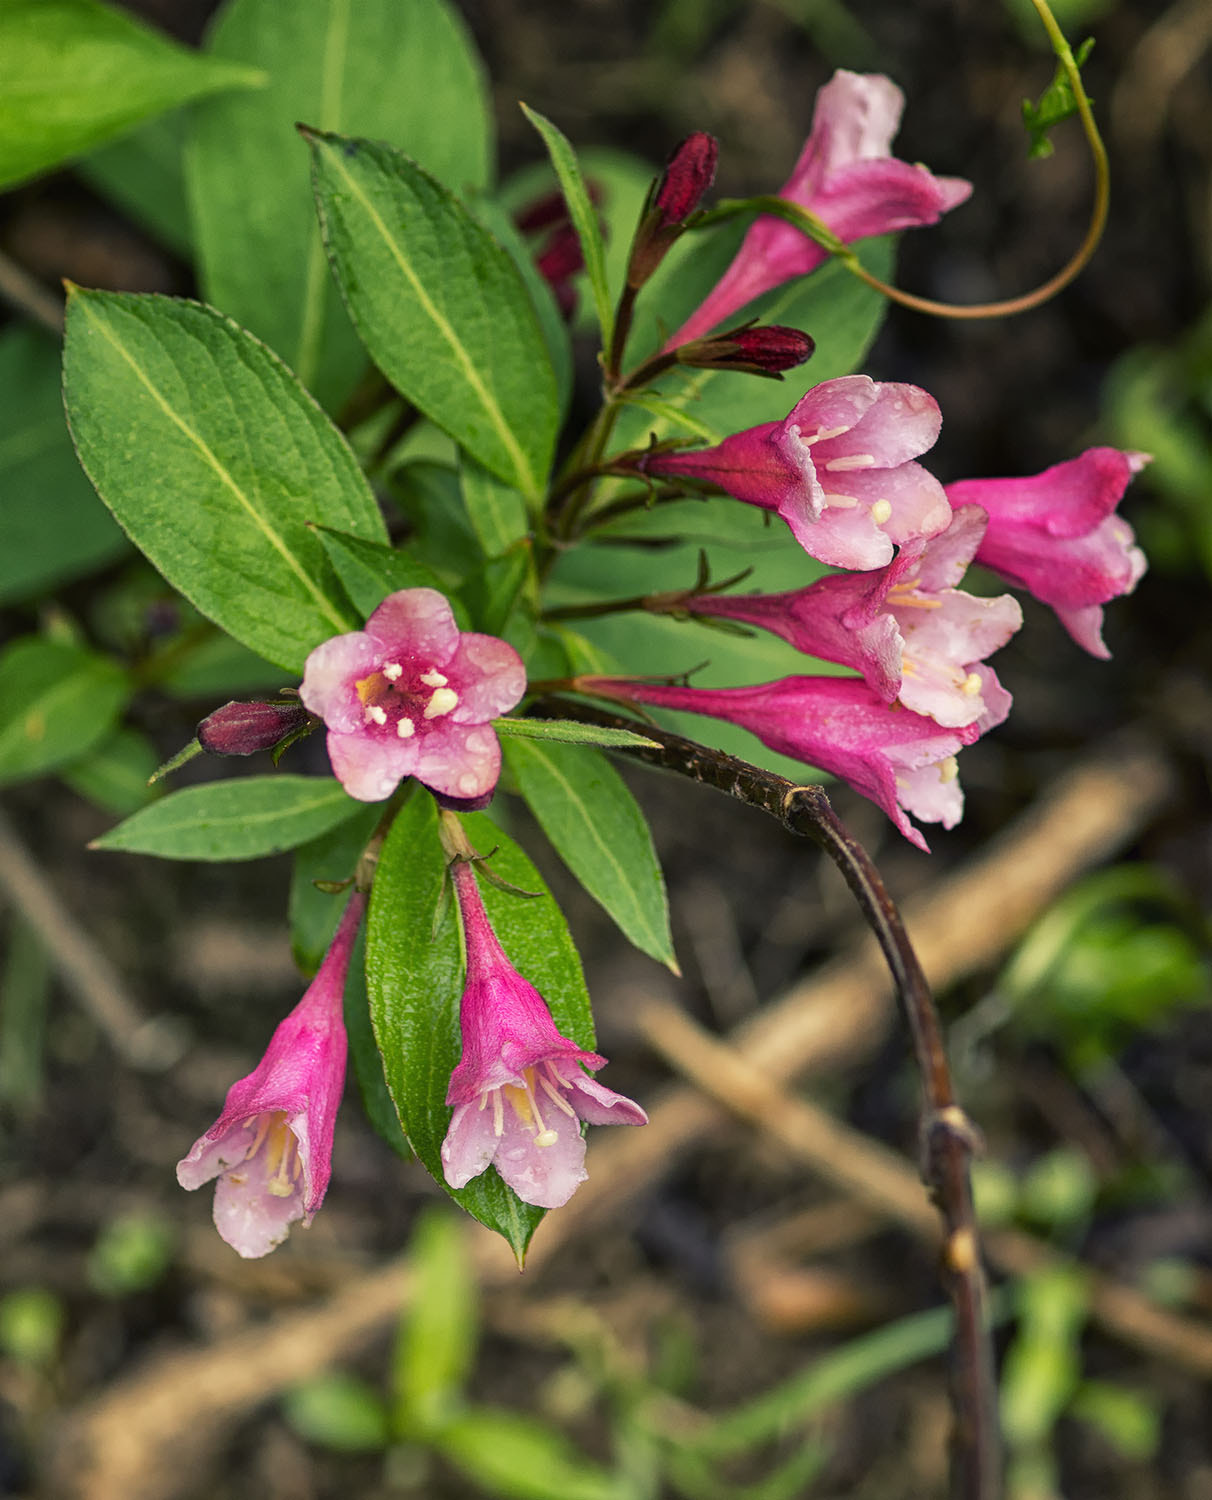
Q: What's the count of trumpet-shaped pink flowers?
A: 8